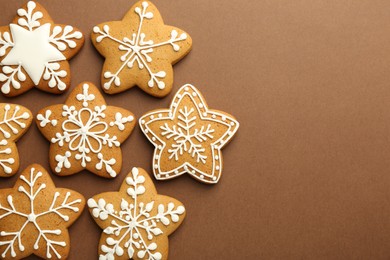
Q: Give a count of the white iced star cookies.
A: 7